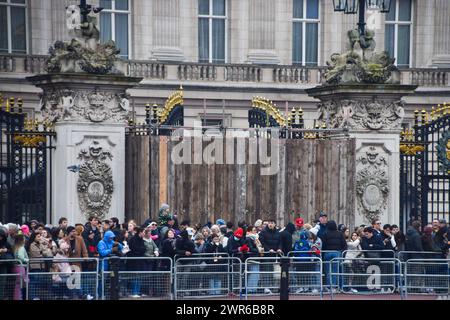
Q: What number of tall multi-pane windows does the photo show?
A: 5